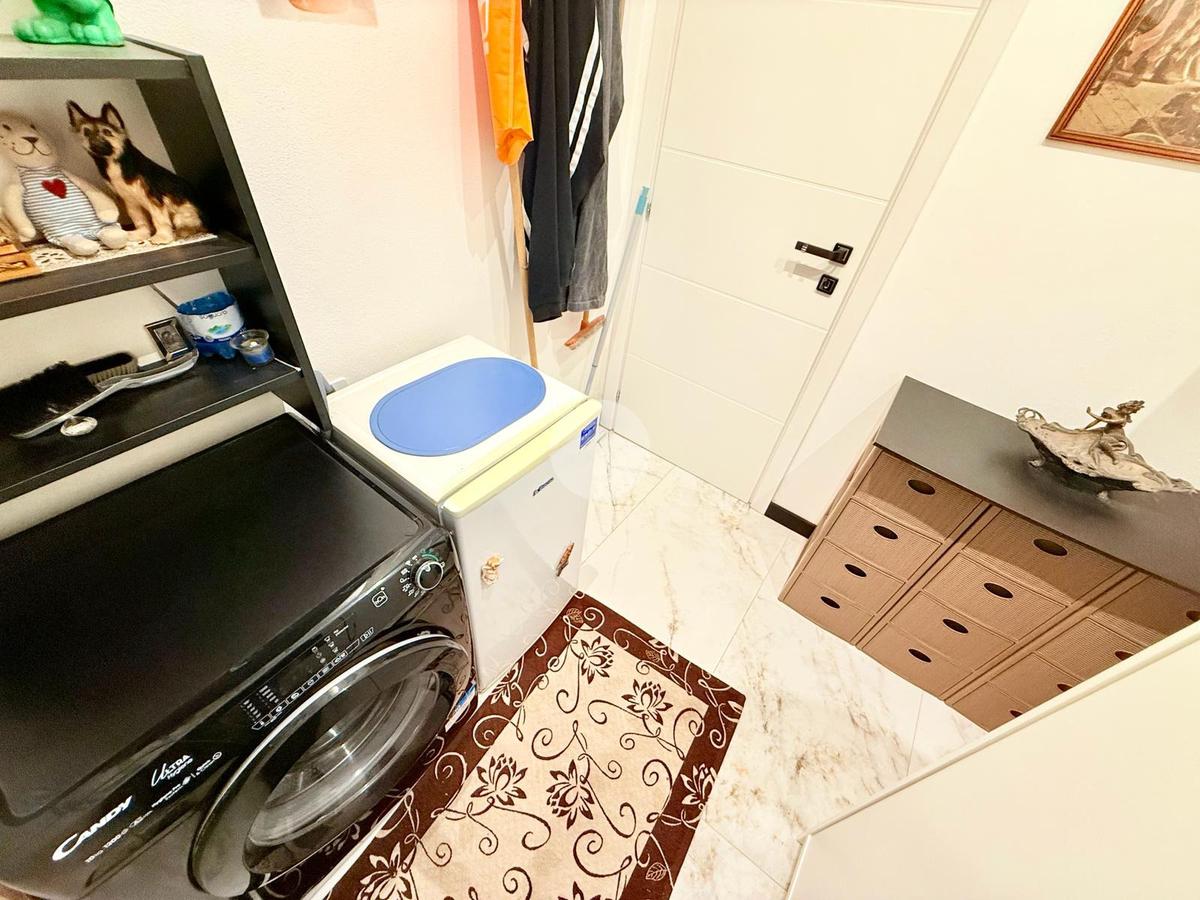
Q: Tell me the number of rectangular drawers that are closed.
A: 12